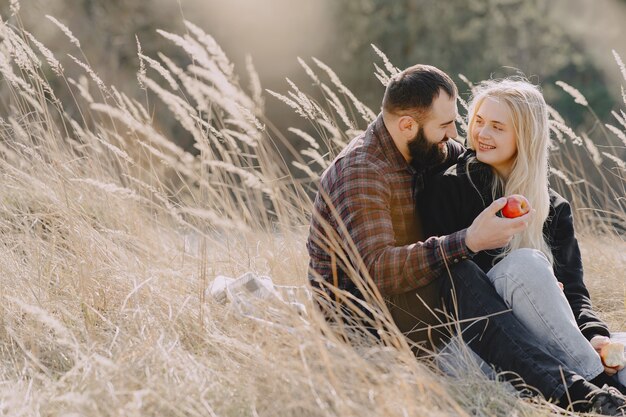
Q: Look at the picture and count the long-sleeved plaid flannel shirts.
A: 1